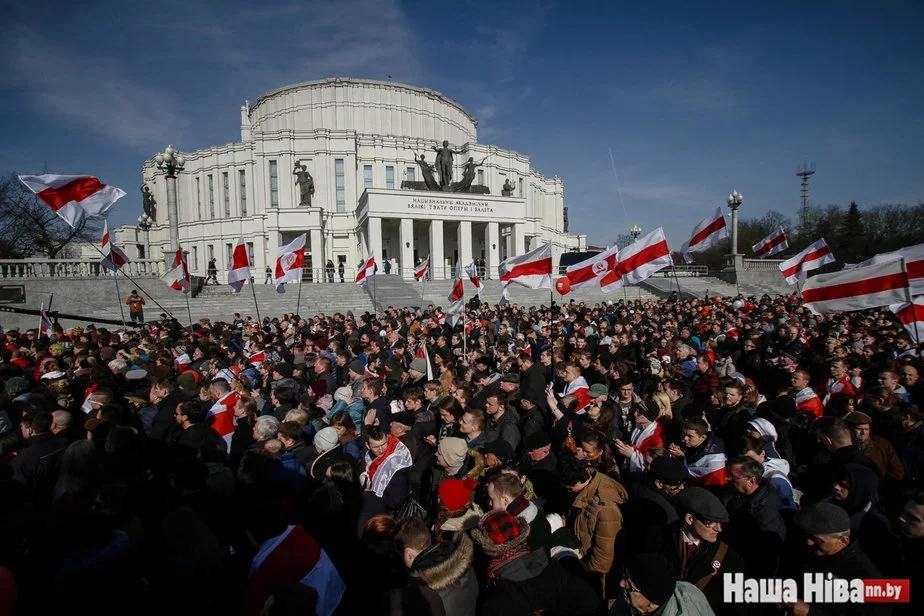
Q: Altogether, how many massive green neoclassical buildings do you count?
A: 0